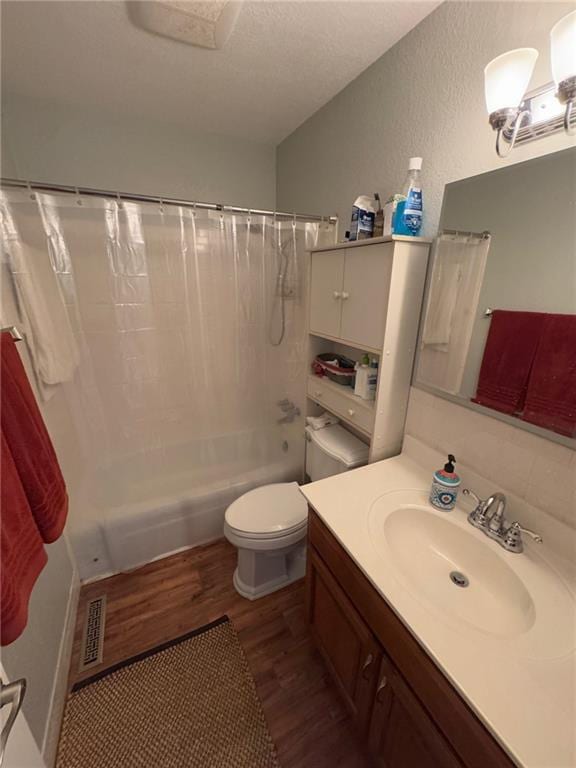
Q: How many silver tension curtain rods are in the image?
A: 1